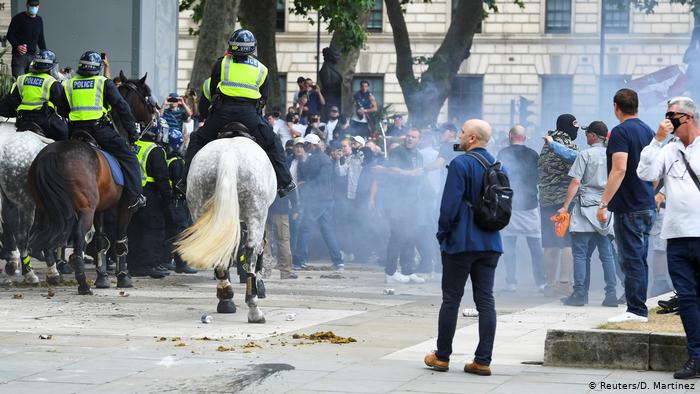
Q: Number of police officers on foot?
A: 2